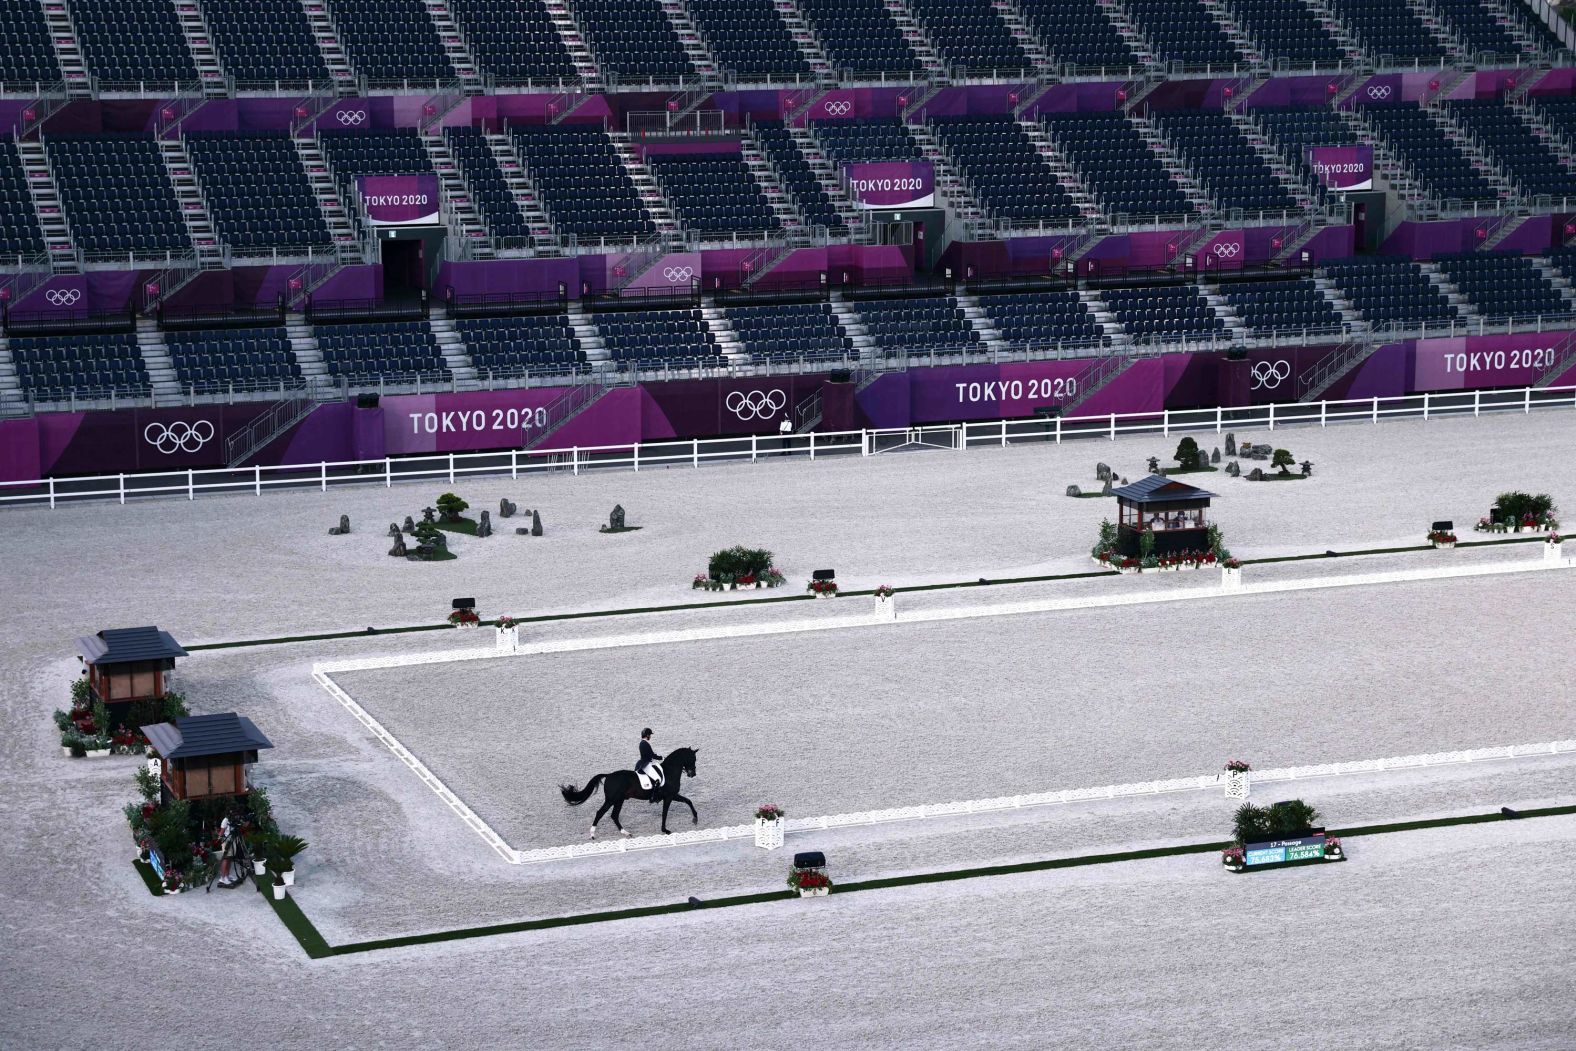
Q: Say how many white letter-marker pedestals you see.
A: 7